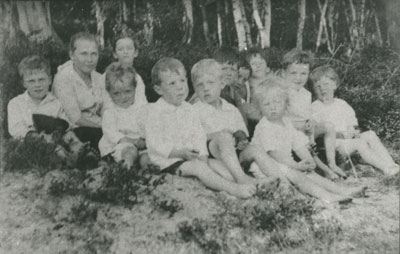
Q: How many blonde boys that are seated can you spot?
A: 2